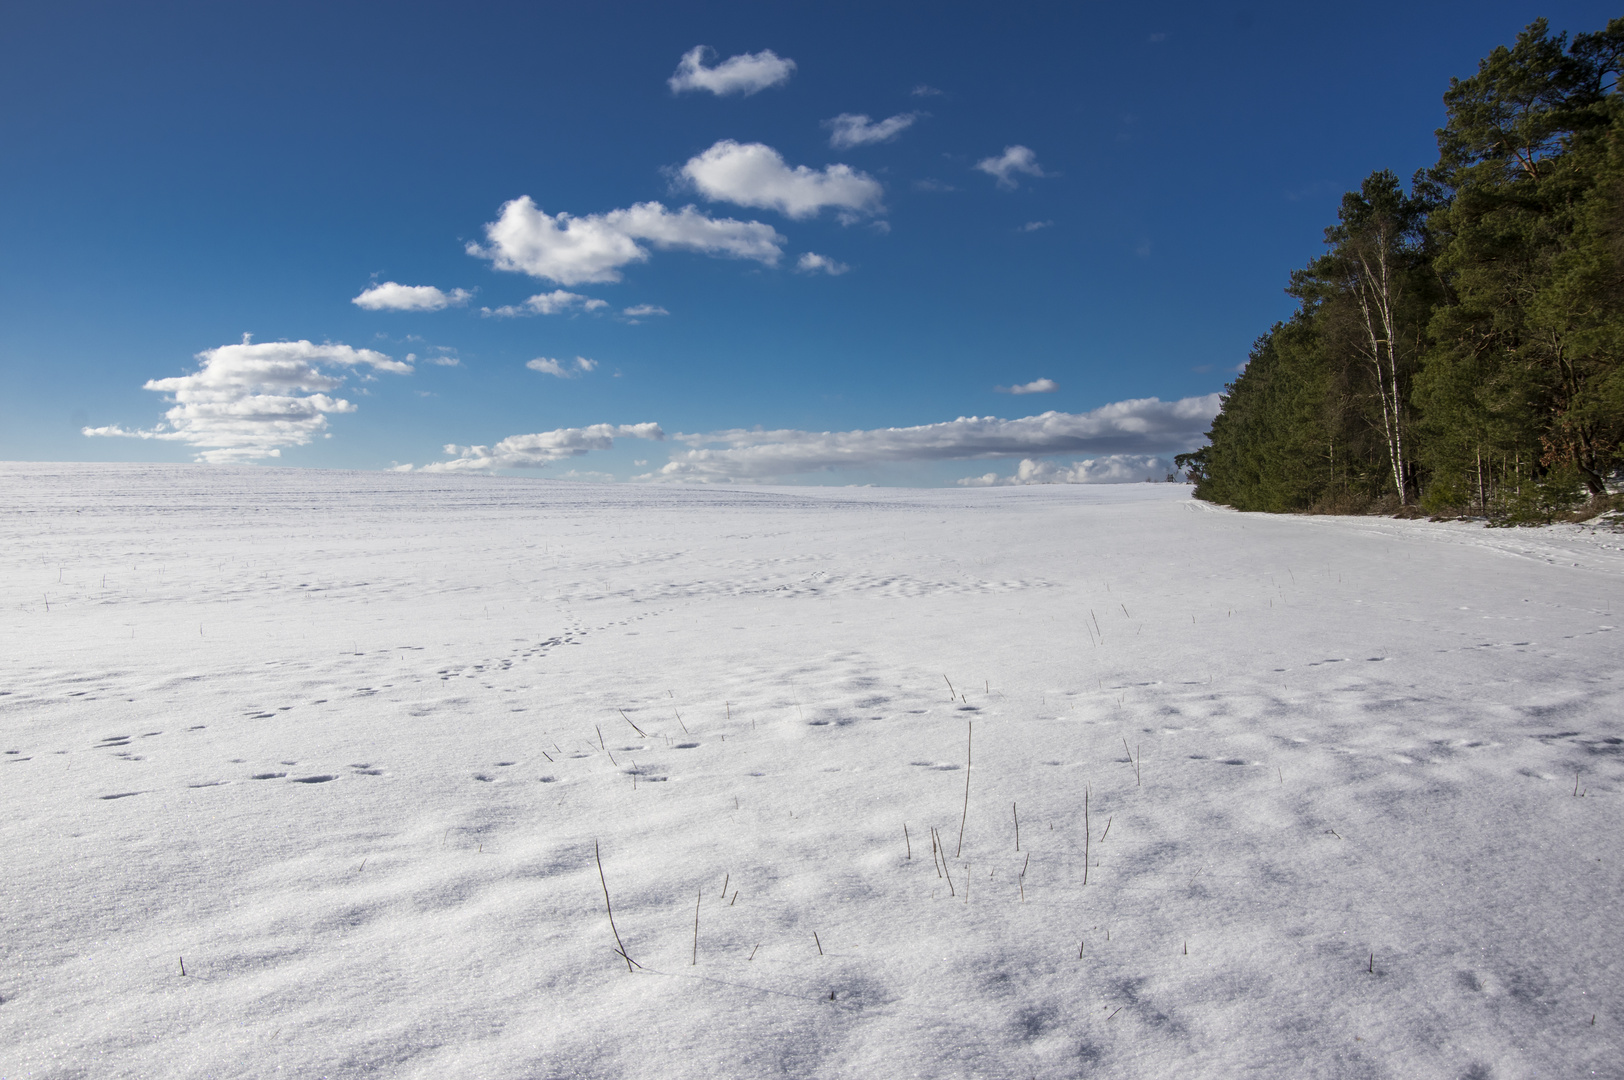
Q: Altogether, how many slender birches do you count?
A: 2